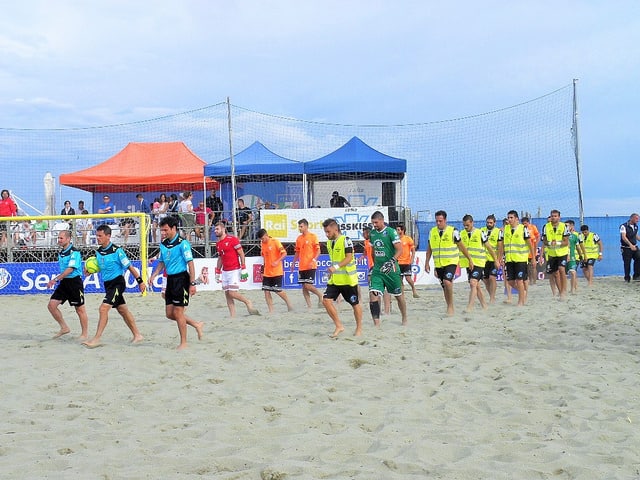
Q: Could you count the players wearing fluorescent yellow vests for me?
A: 7